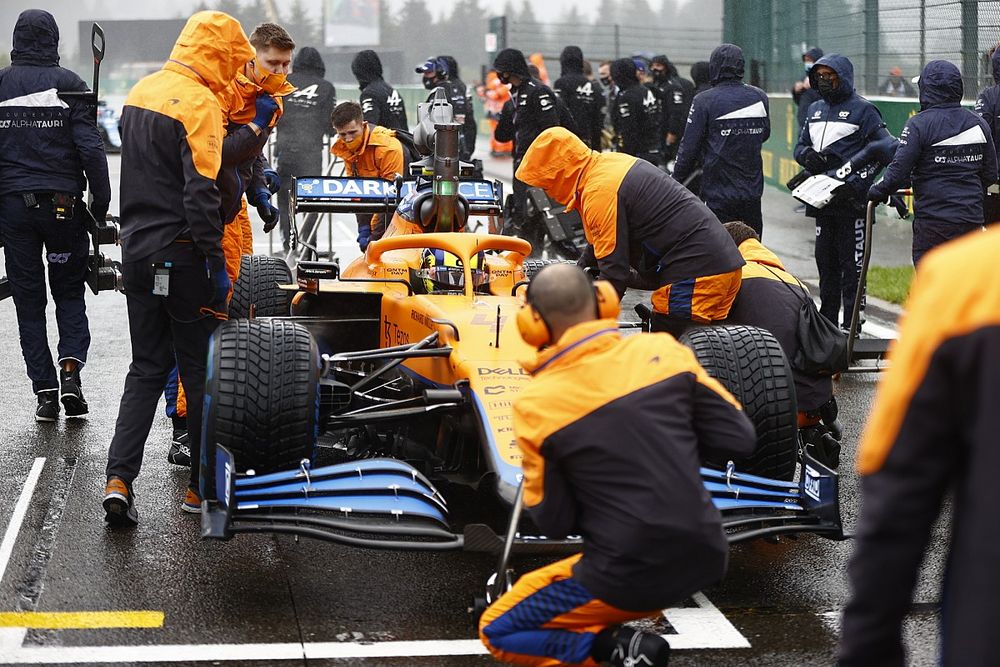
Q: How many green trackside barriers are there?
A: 1